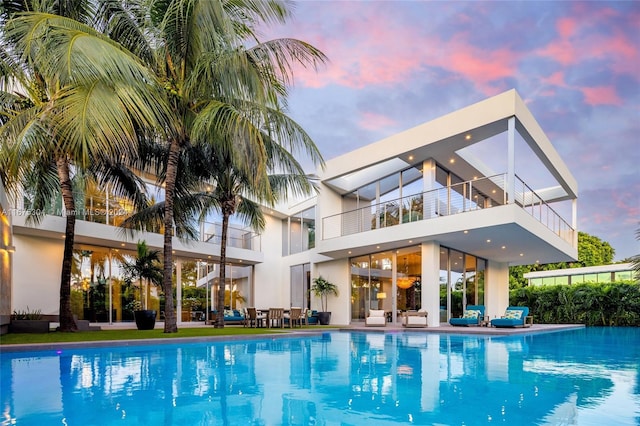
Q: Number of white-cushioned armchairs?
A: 2